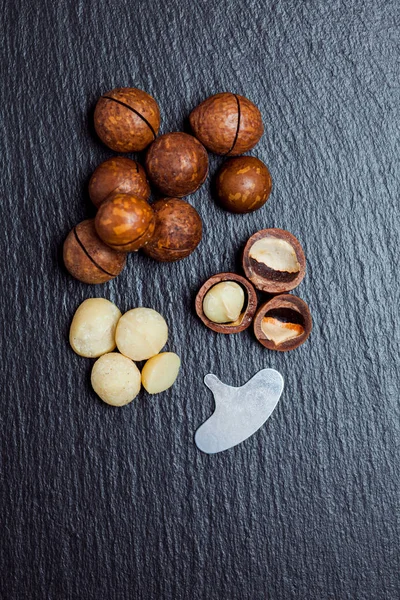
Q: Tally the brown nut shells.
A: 11